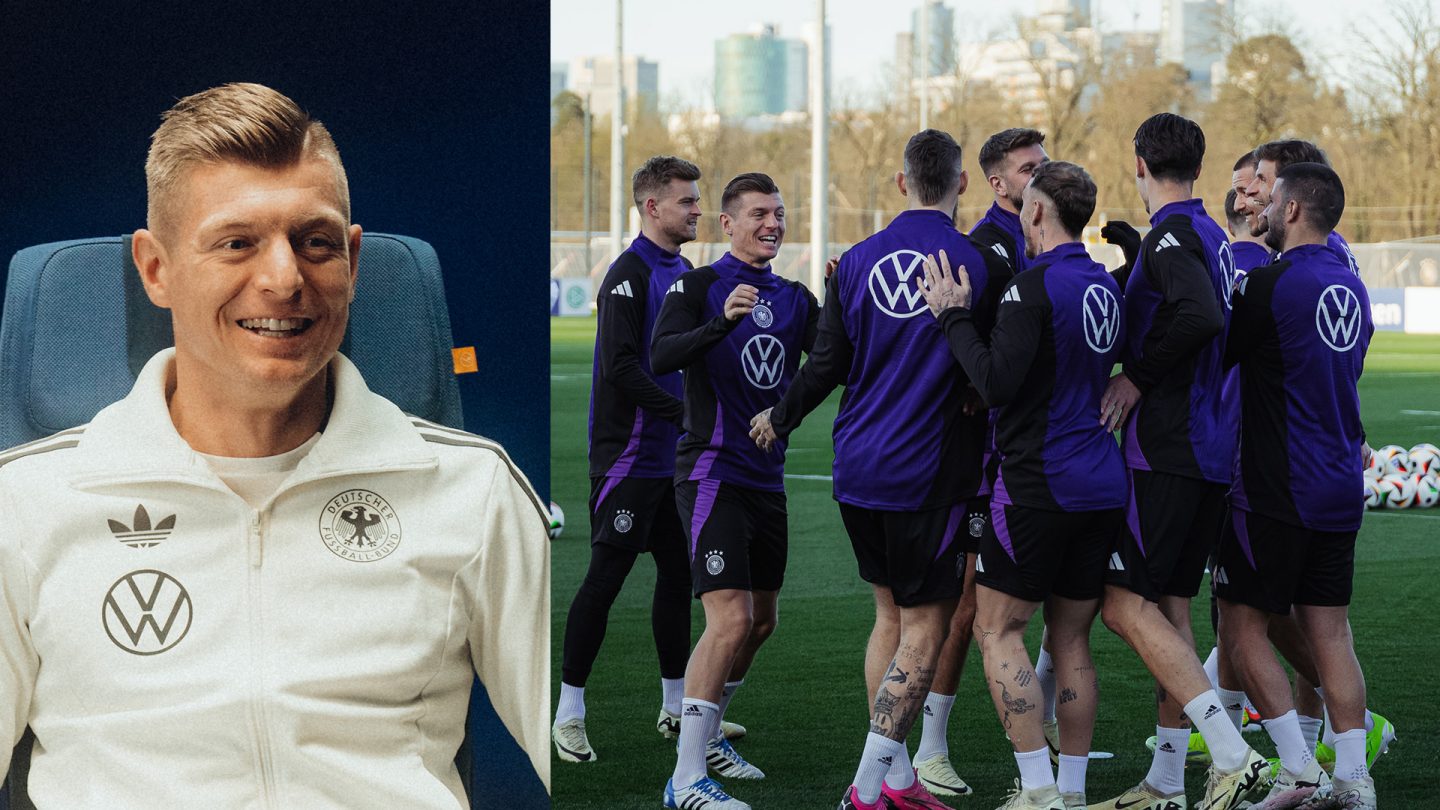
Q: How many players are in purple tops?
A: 10